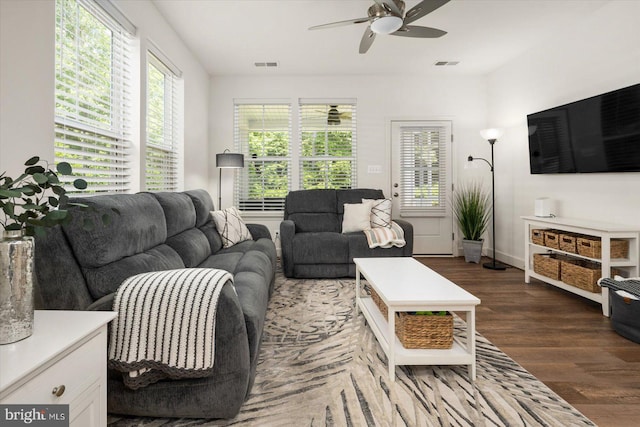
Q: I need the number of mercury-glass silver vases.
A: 1